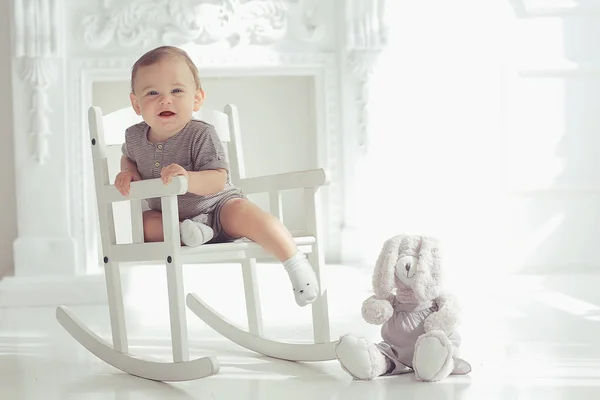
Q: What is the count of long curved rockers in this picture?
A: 2